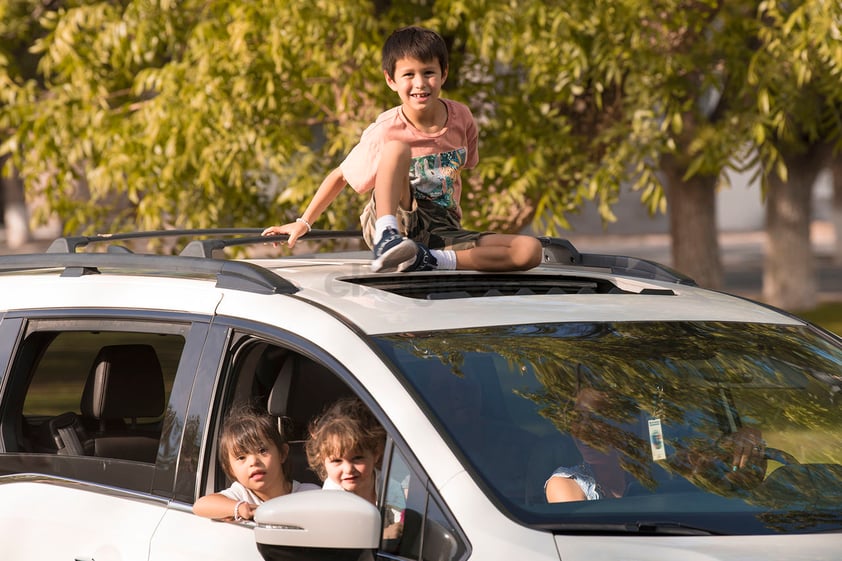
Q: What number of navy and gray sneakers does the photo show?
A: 2